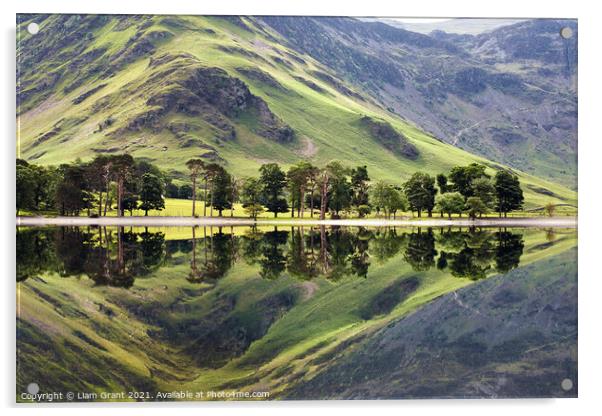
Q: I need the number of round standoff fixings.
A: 4